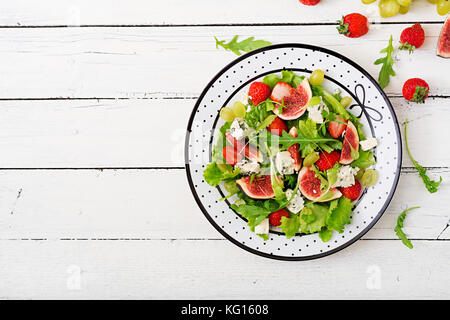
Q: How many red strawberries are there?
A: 12